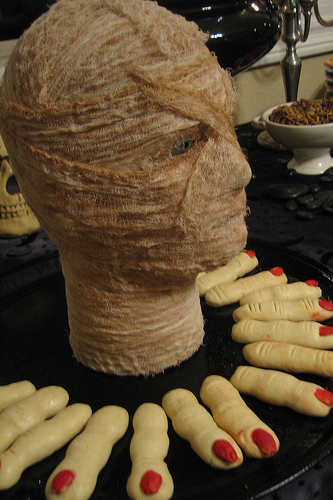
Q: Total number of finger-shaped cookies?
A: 14